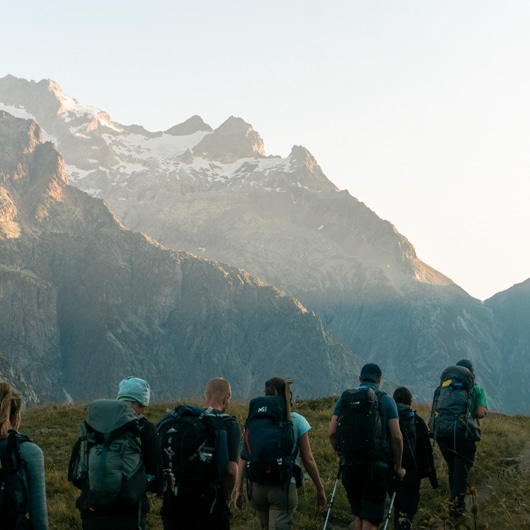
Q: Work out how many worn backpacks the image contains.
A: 7